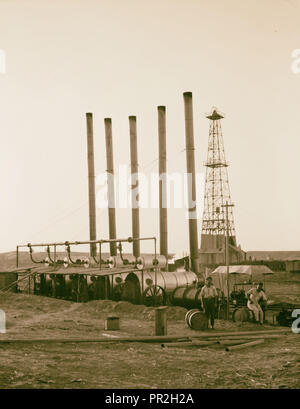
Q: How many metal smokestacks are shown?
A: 5